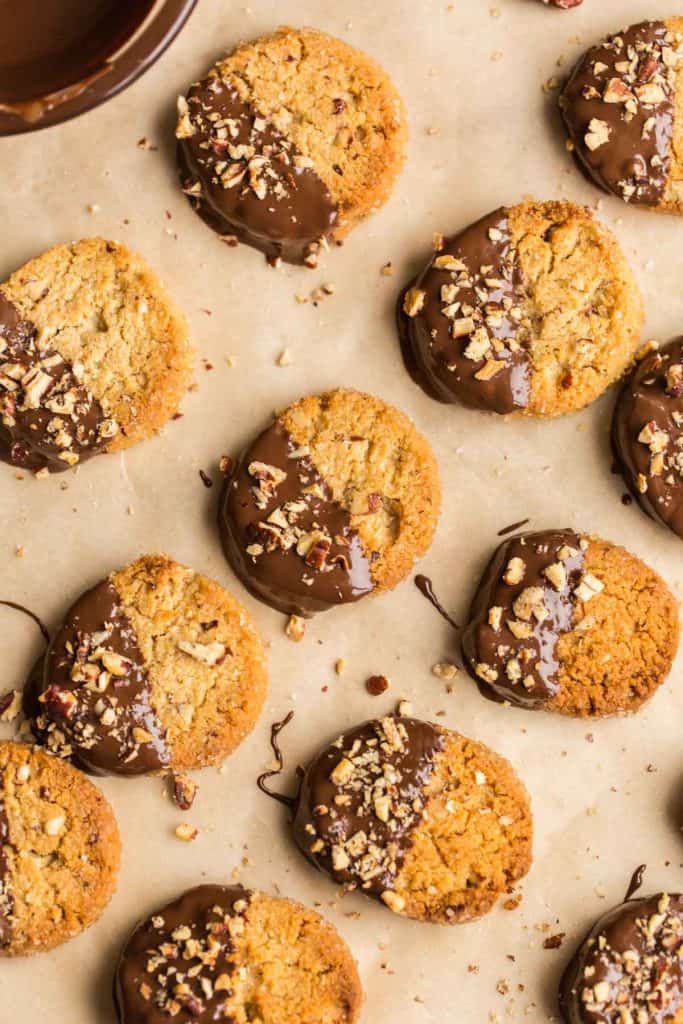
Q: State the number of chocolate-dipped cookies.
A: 12